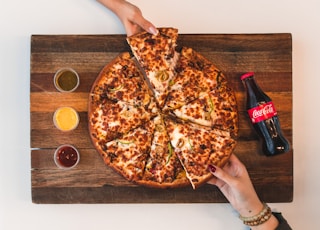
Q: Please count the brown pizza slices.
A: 8